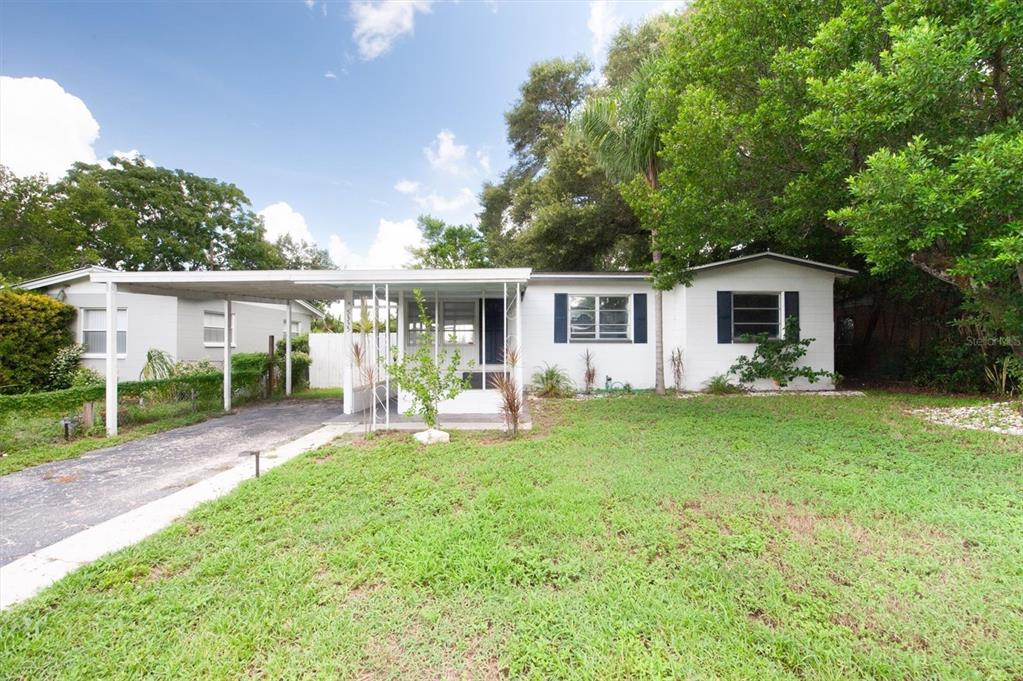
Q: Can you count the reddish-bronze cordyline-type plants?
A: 4